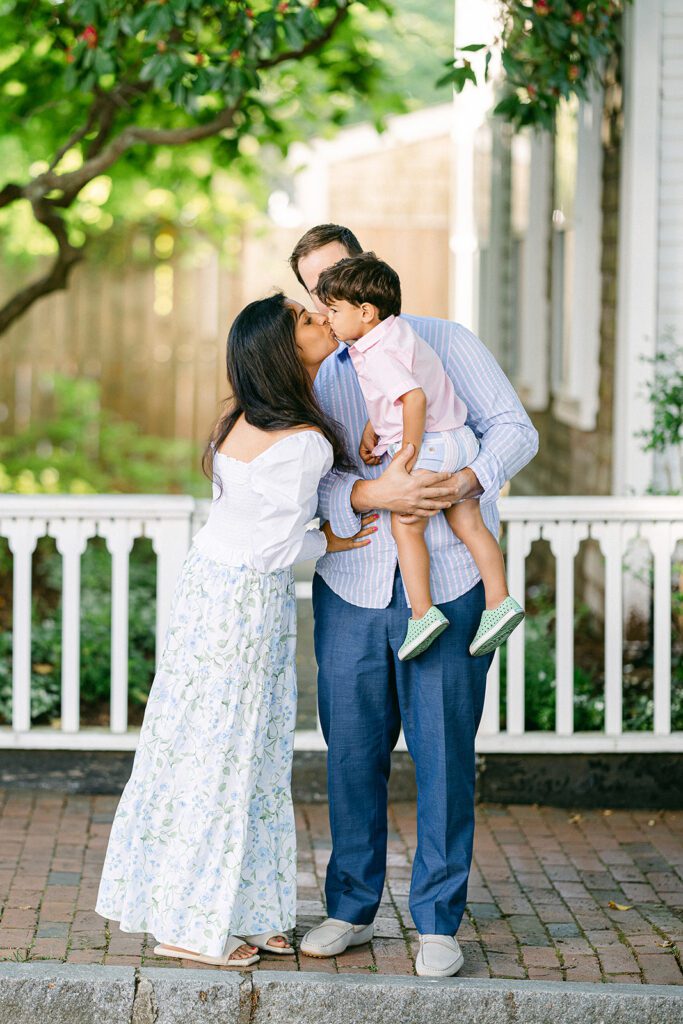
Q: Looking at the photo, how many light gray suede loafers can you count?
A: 2